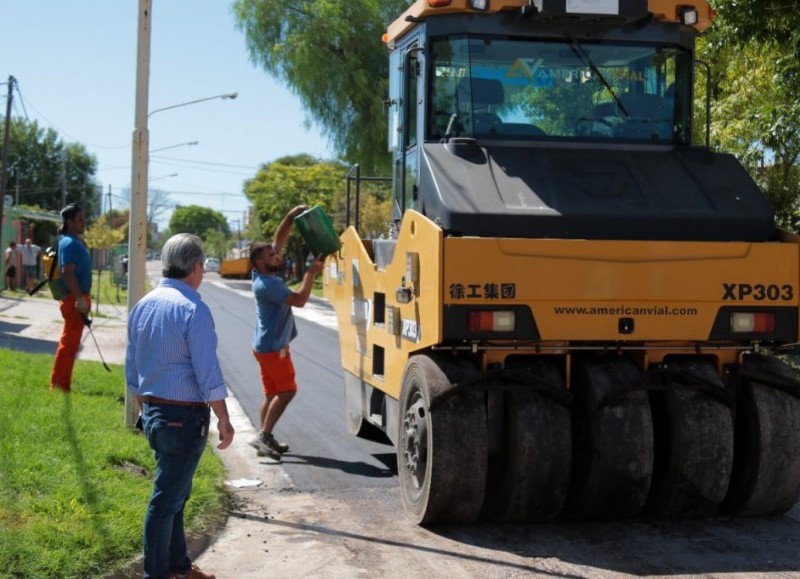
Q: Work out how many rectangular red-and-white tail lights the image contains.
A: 2